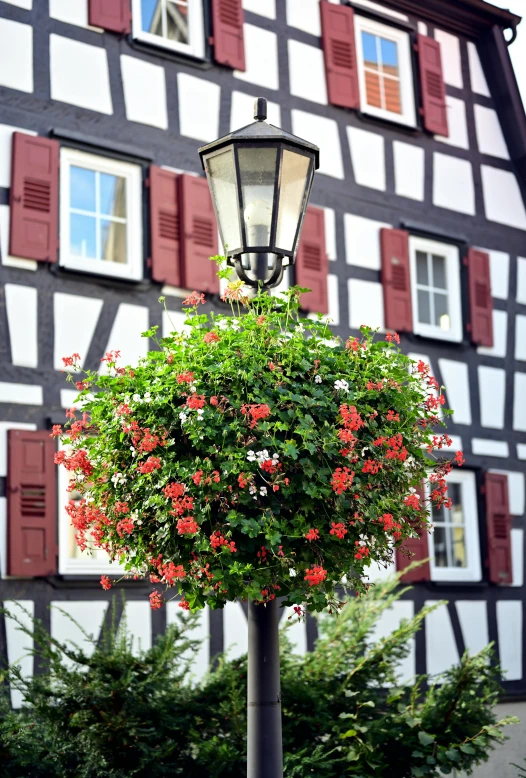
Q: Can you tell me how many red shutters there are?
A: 13